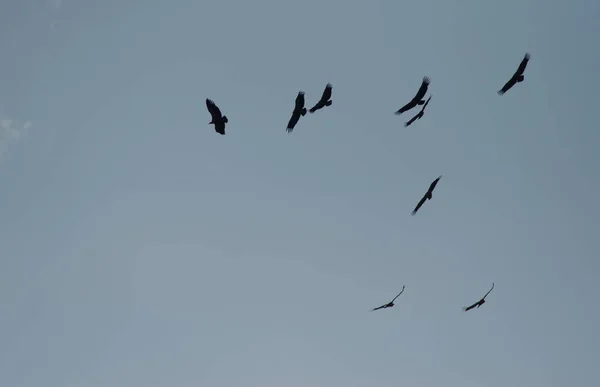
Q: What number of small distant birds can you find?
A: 9